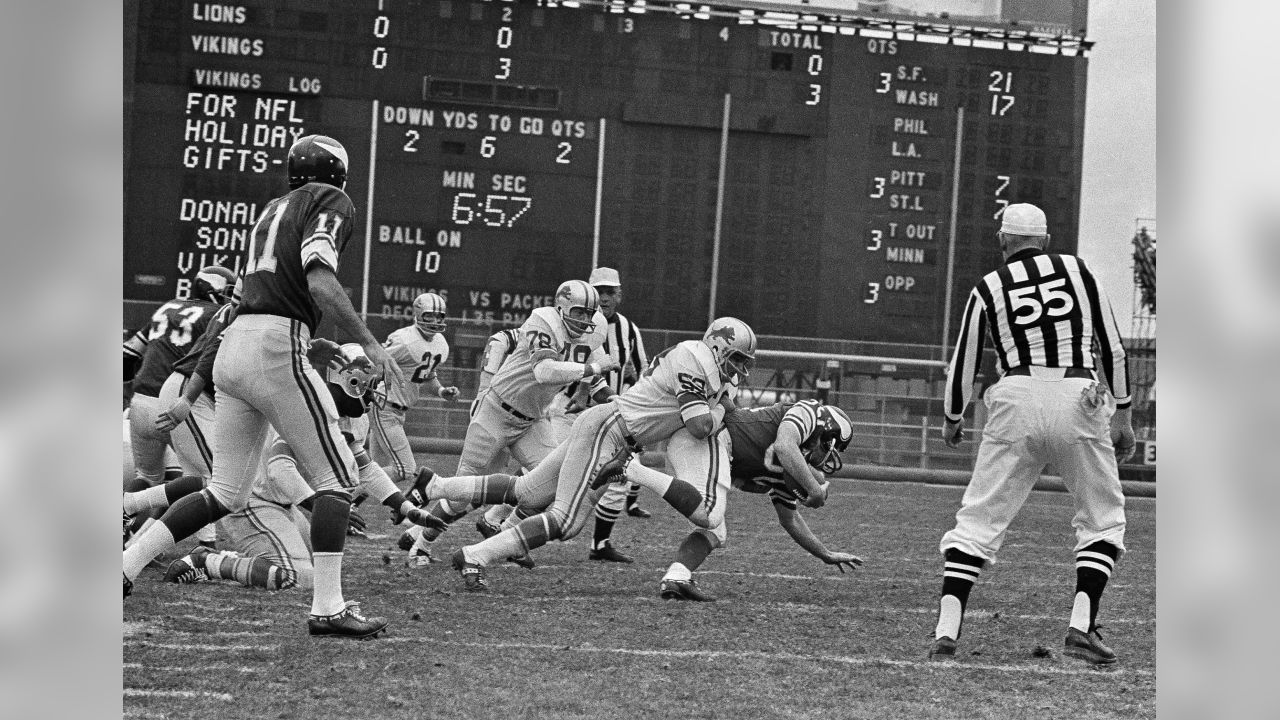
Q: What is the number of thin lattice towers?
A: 1